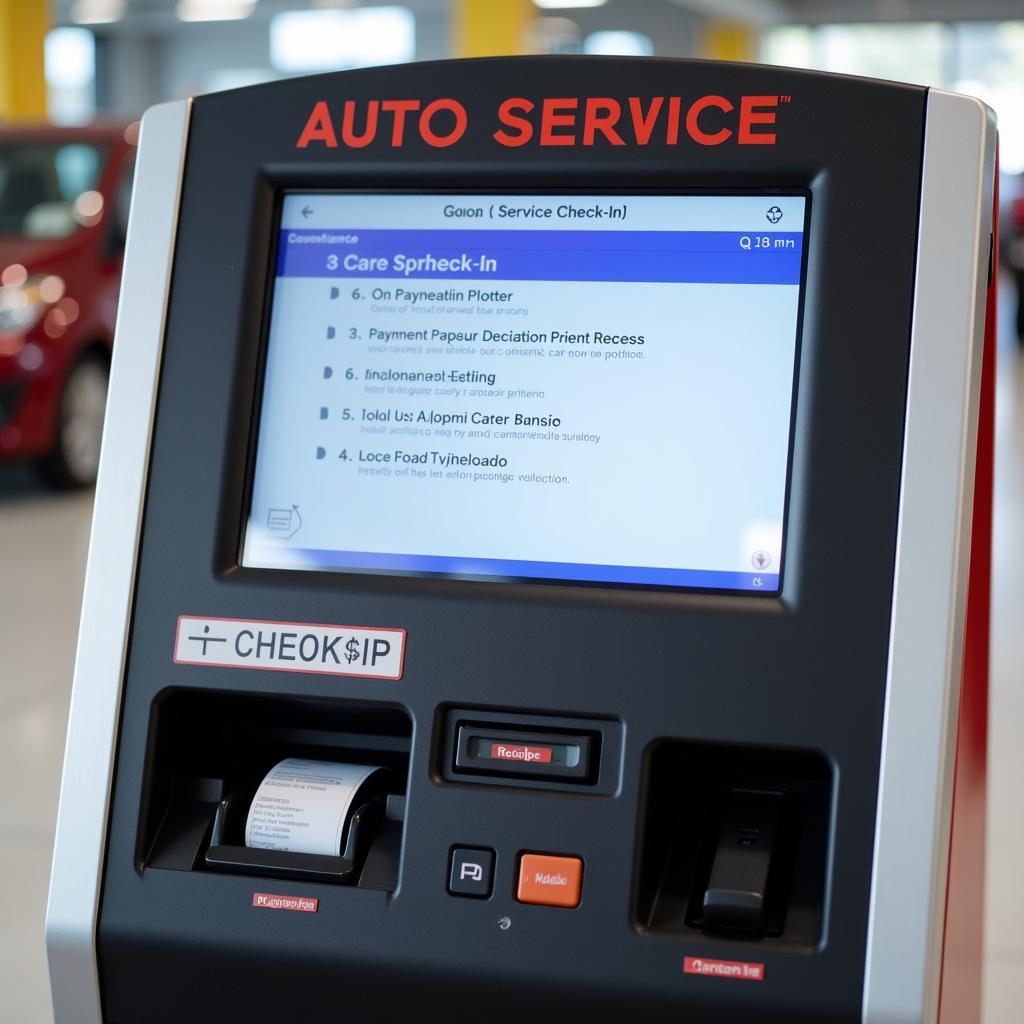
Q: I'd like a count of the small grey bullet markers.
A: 5